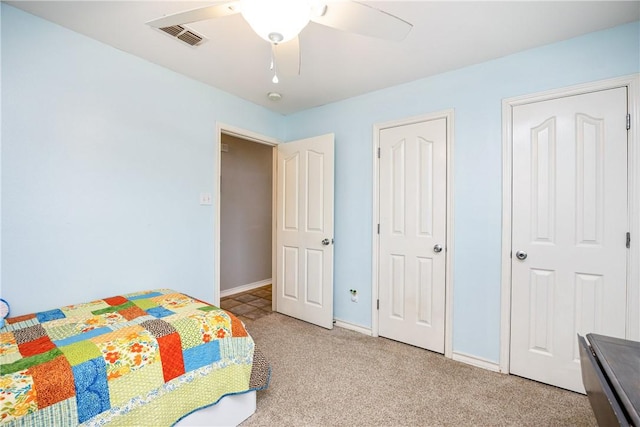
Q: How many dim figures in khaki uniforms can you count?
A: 0